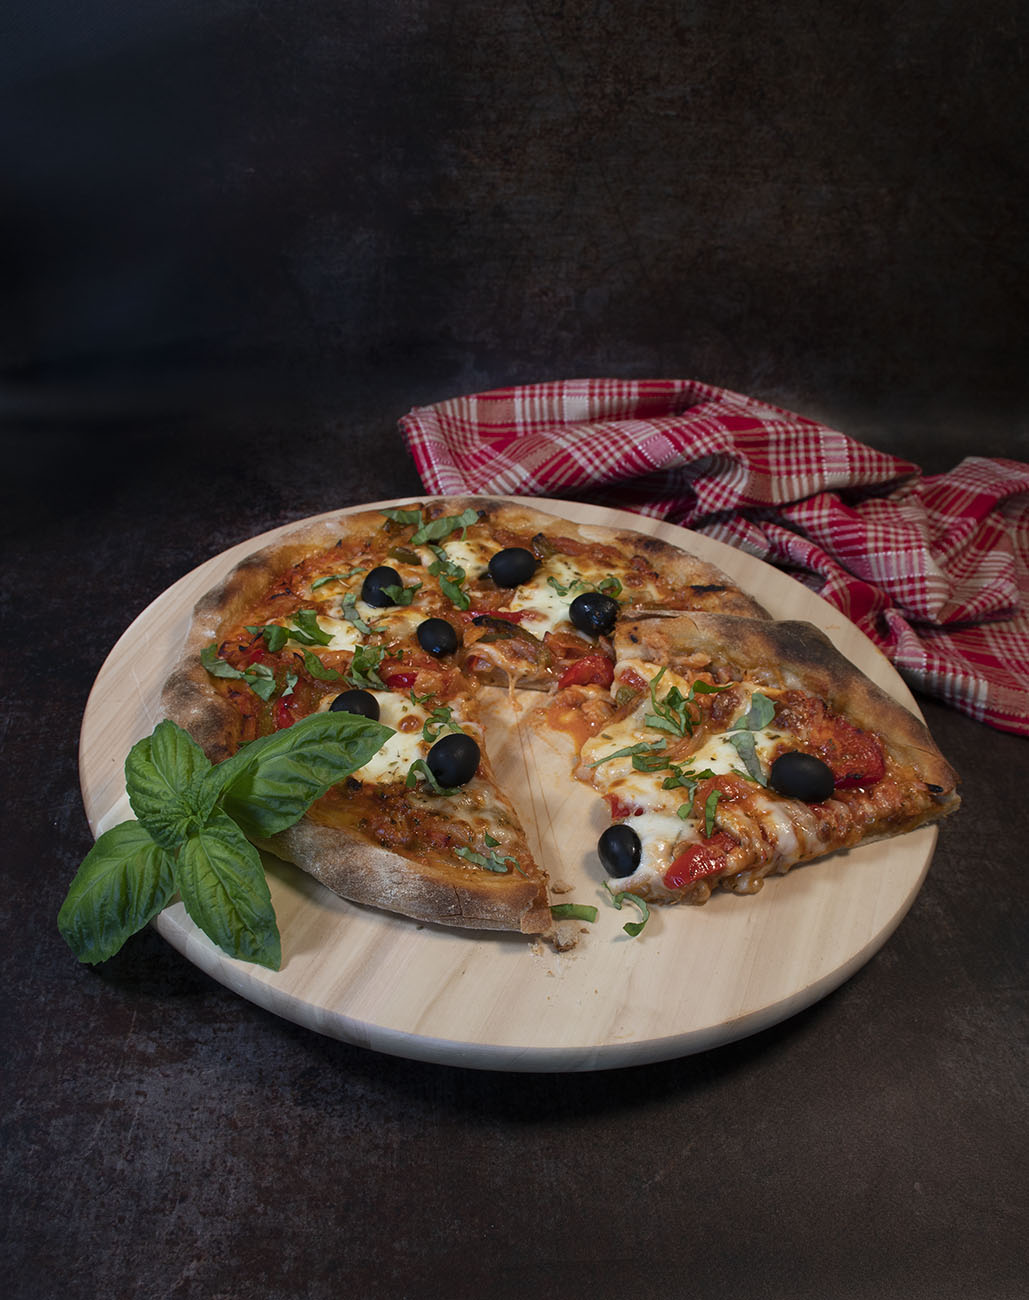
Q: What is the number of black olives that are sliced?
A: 0